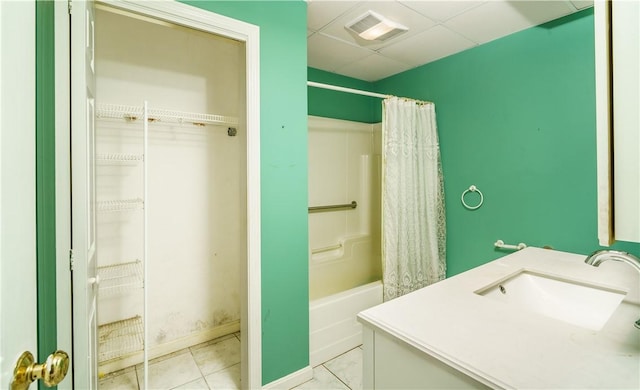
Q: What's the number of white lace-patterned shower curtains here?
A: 1